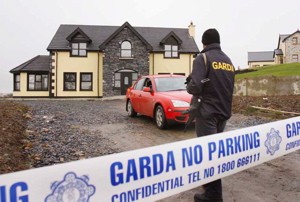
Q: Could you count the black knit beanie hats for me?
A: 1